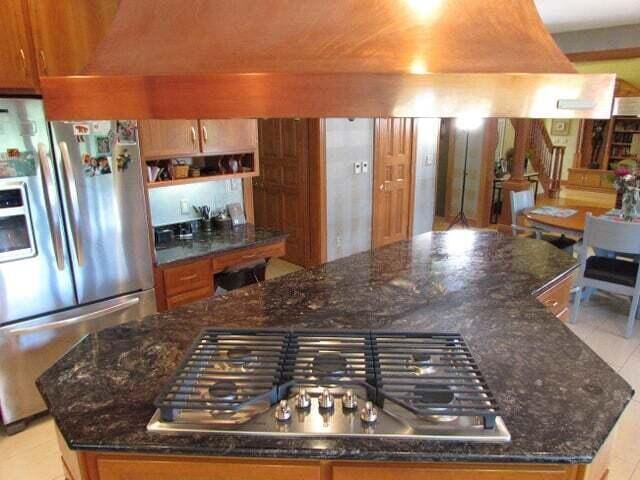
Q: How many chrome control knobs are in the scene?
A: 5